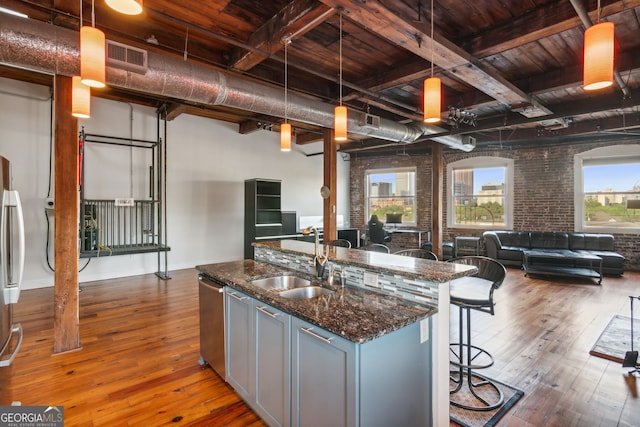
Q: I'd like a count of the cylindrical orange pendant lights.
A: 7